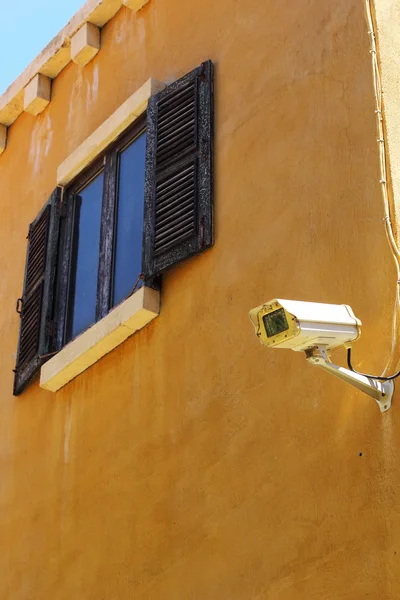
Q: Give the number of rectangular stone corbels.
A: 4